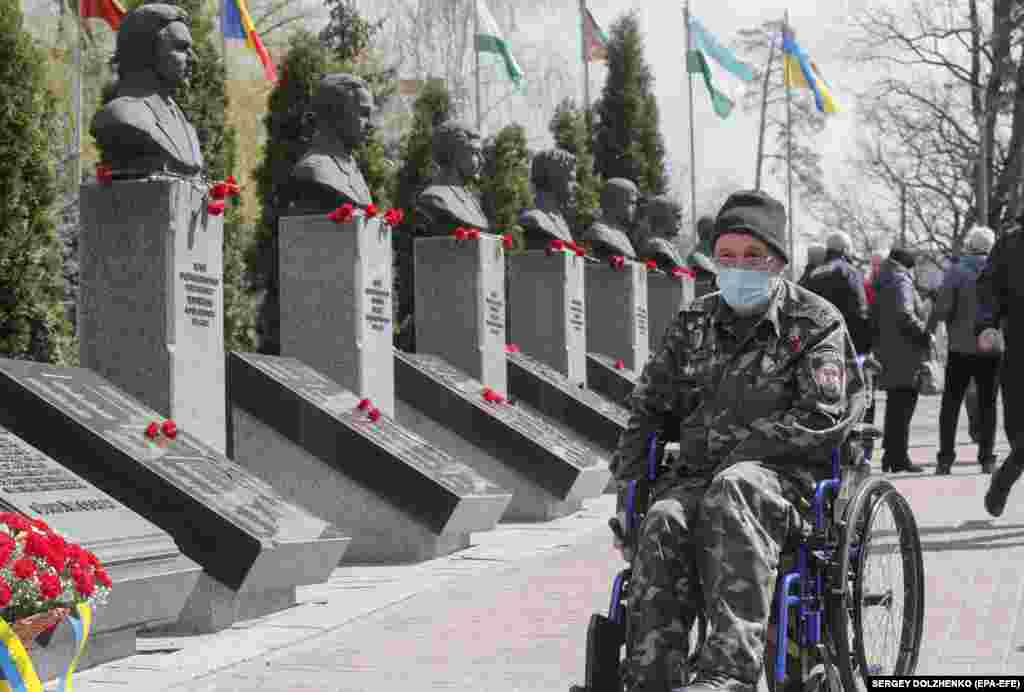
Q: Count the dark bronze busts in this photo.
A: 7